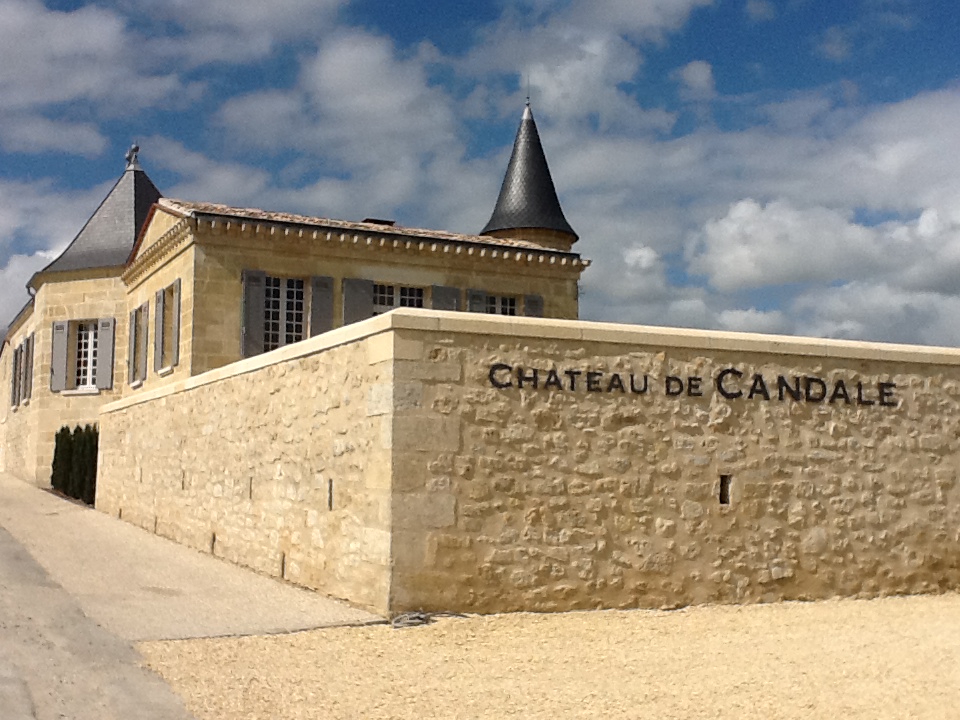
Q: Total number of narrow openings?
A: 9